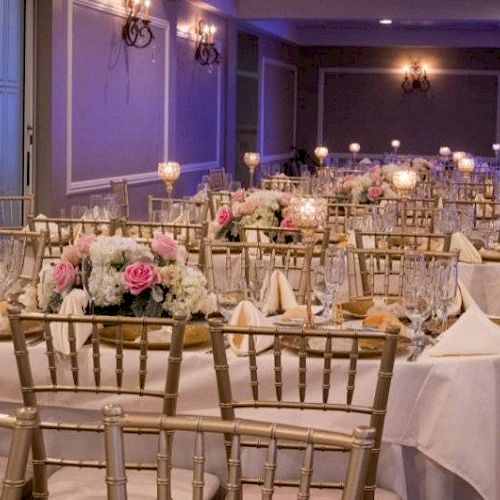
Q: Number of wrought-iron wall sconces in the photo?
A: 3